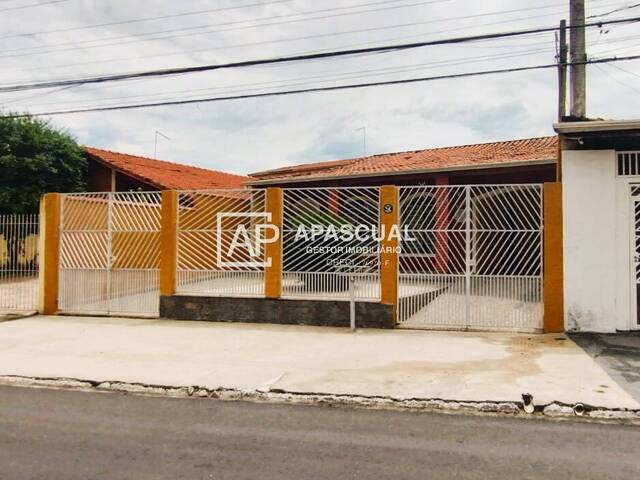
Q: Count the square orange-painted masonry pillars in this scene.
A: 5